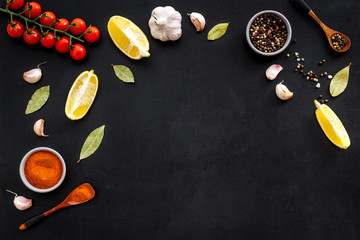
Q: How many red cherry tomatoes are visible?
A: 11